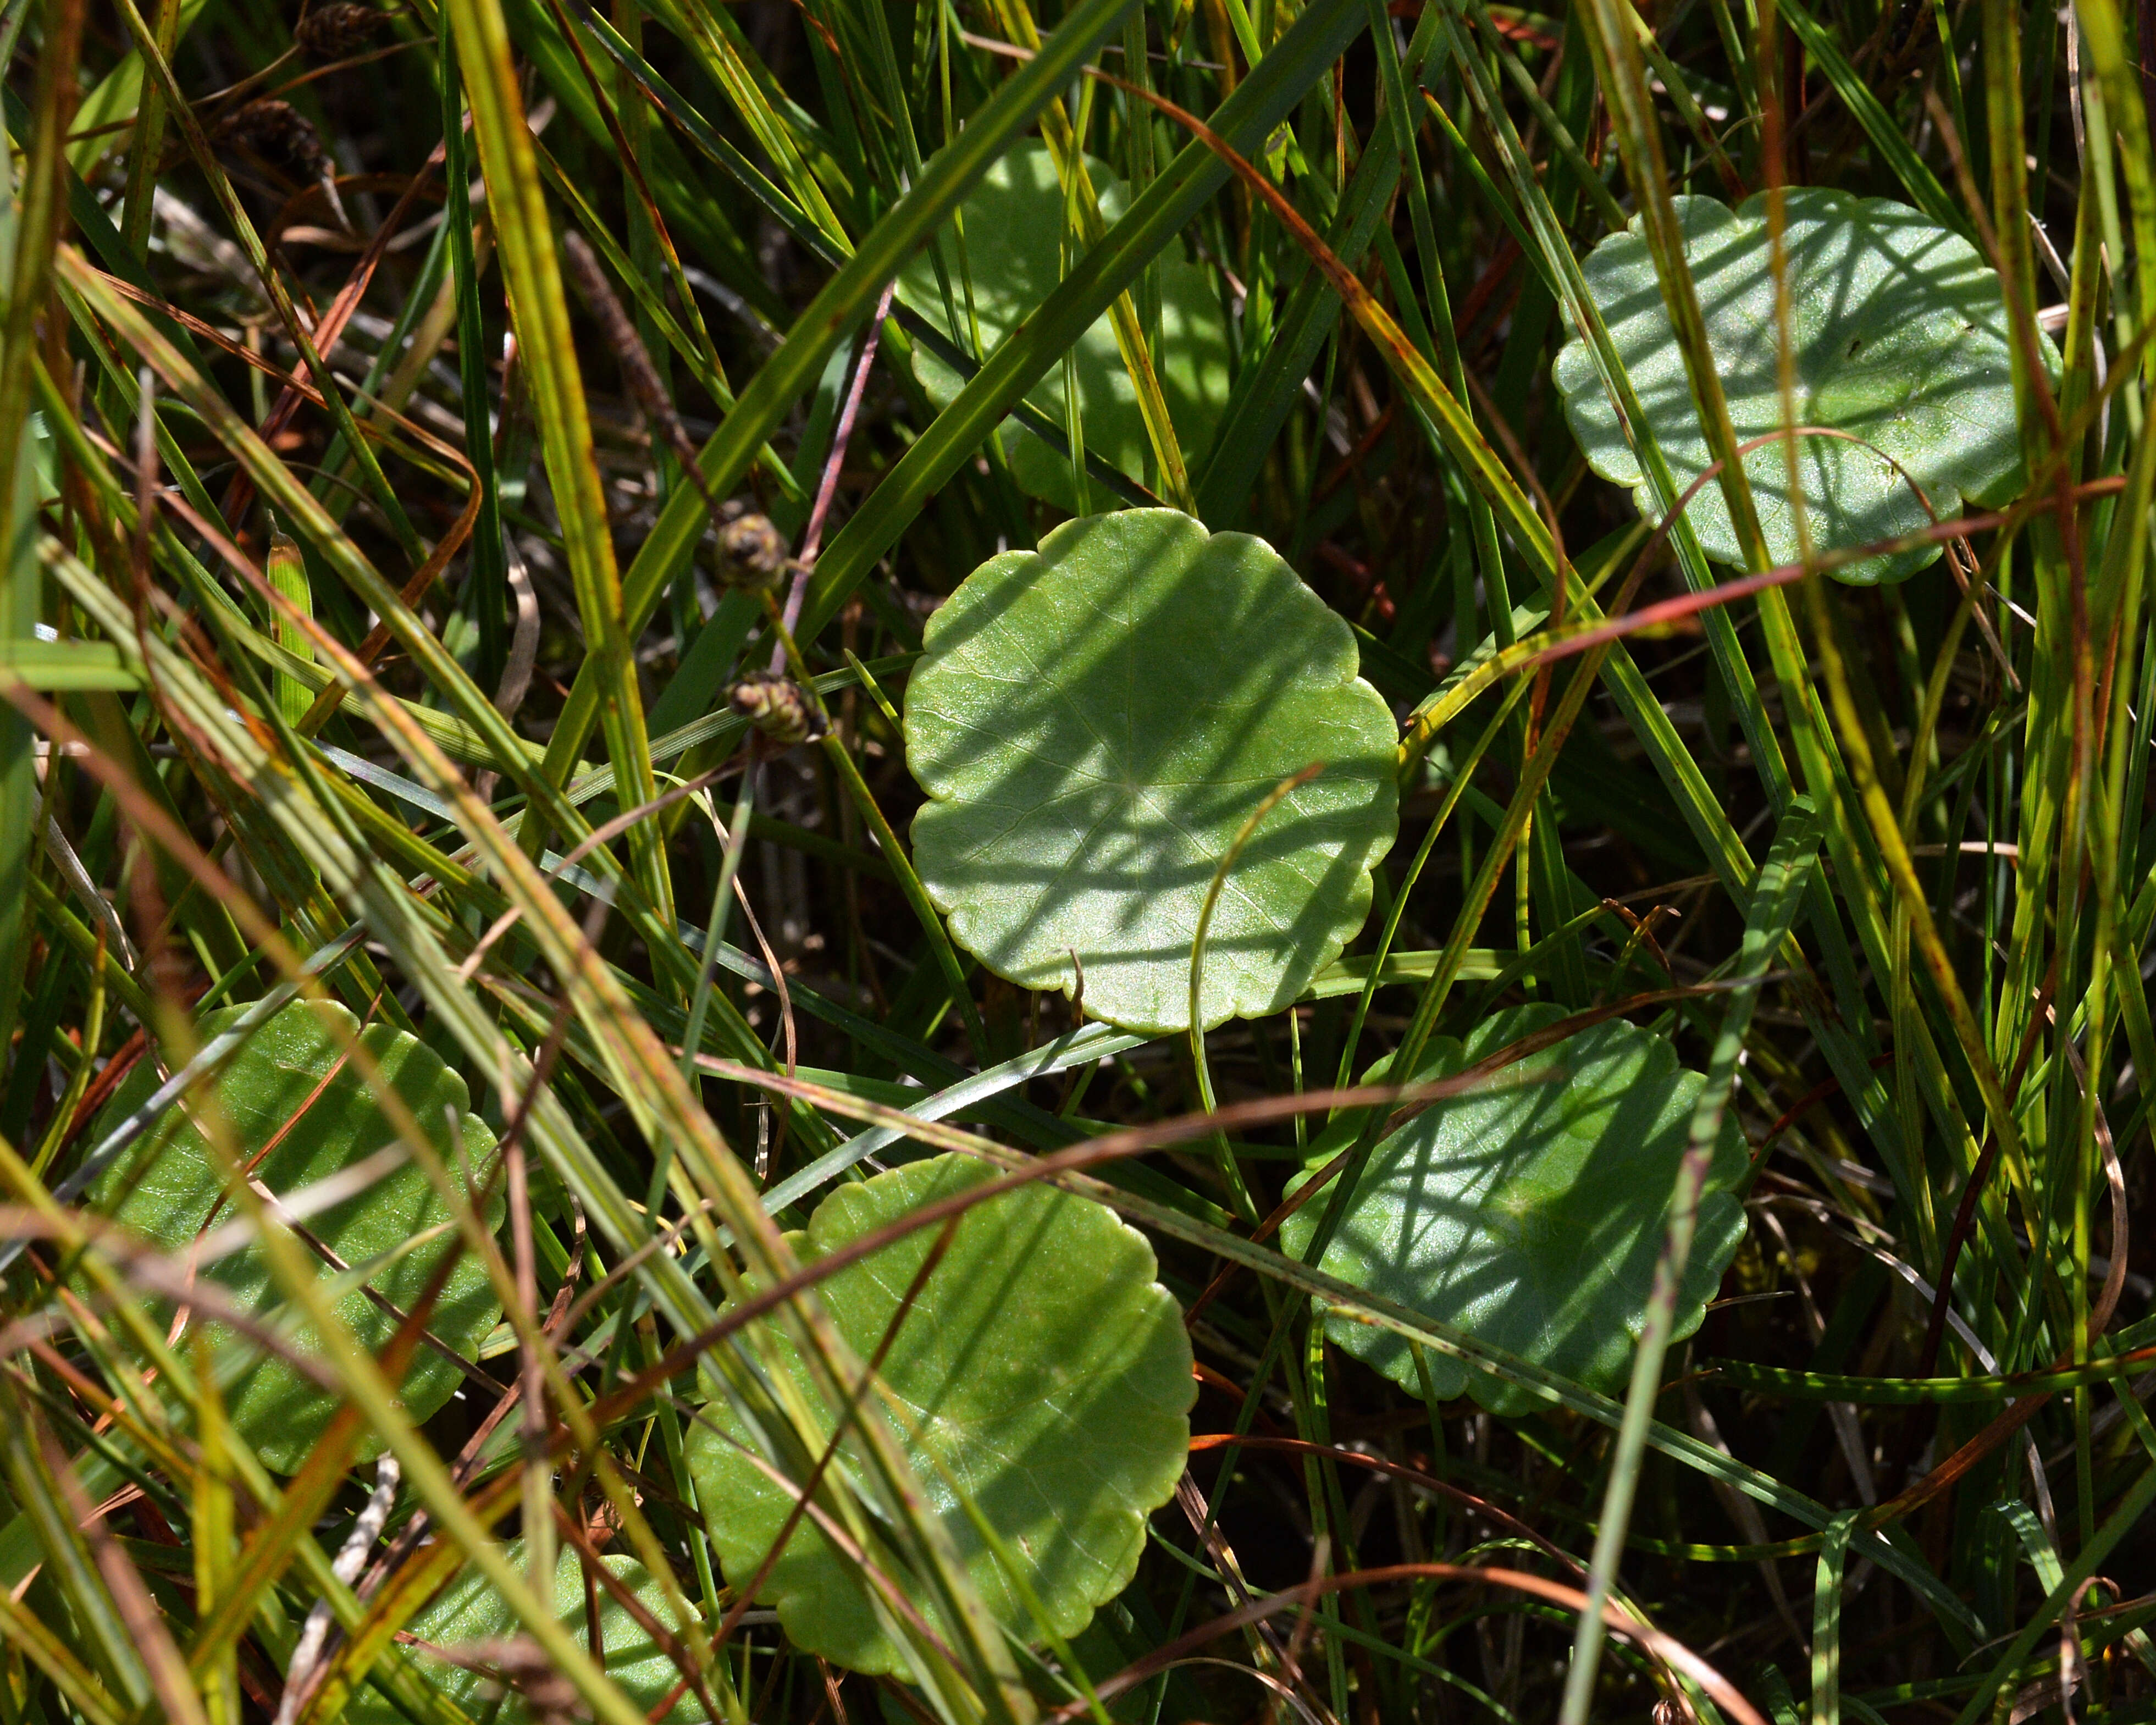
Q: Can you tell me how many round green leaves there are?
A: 7